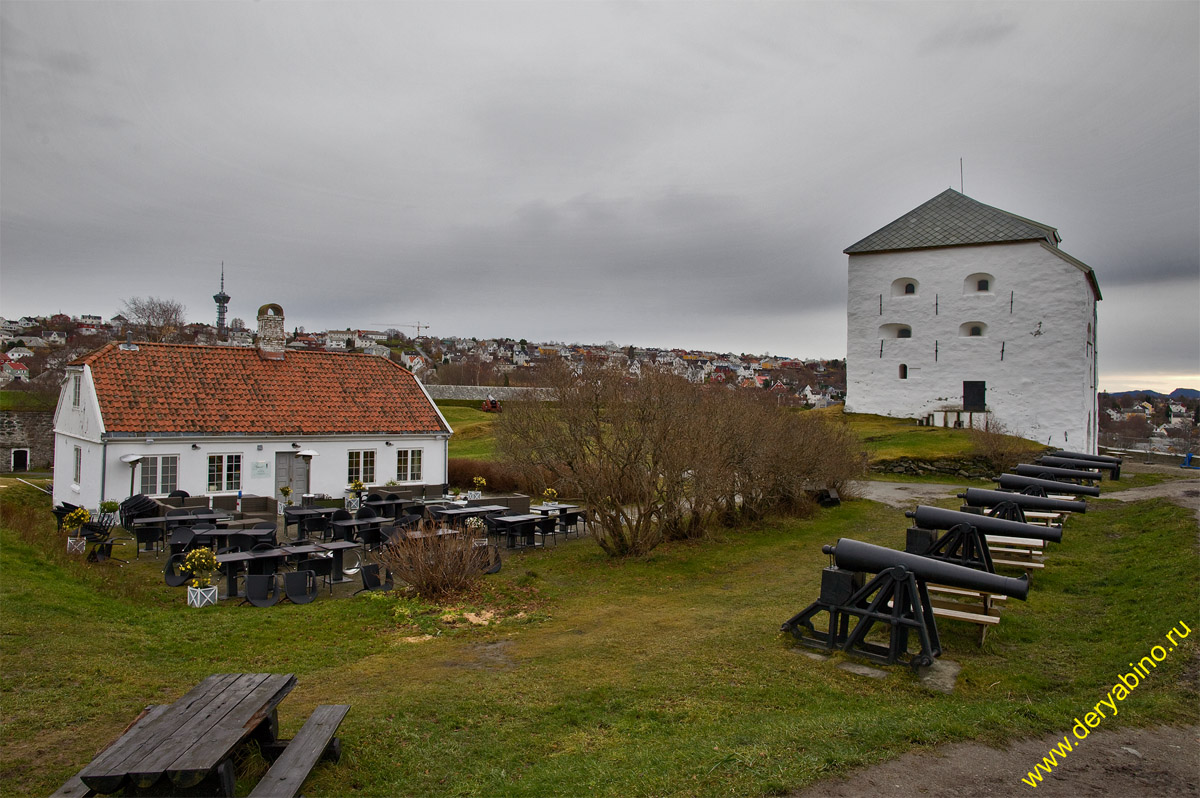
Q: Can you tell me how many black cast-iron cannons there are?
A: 7